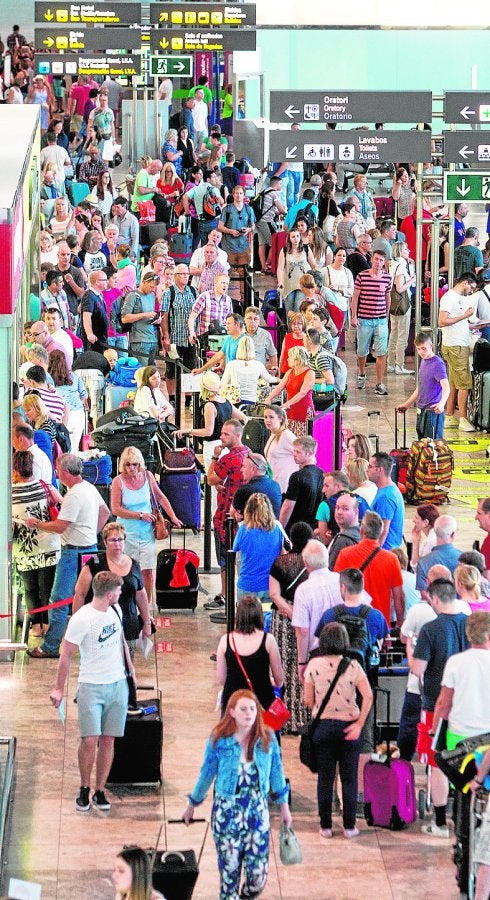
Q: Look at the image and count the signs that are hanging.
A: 11